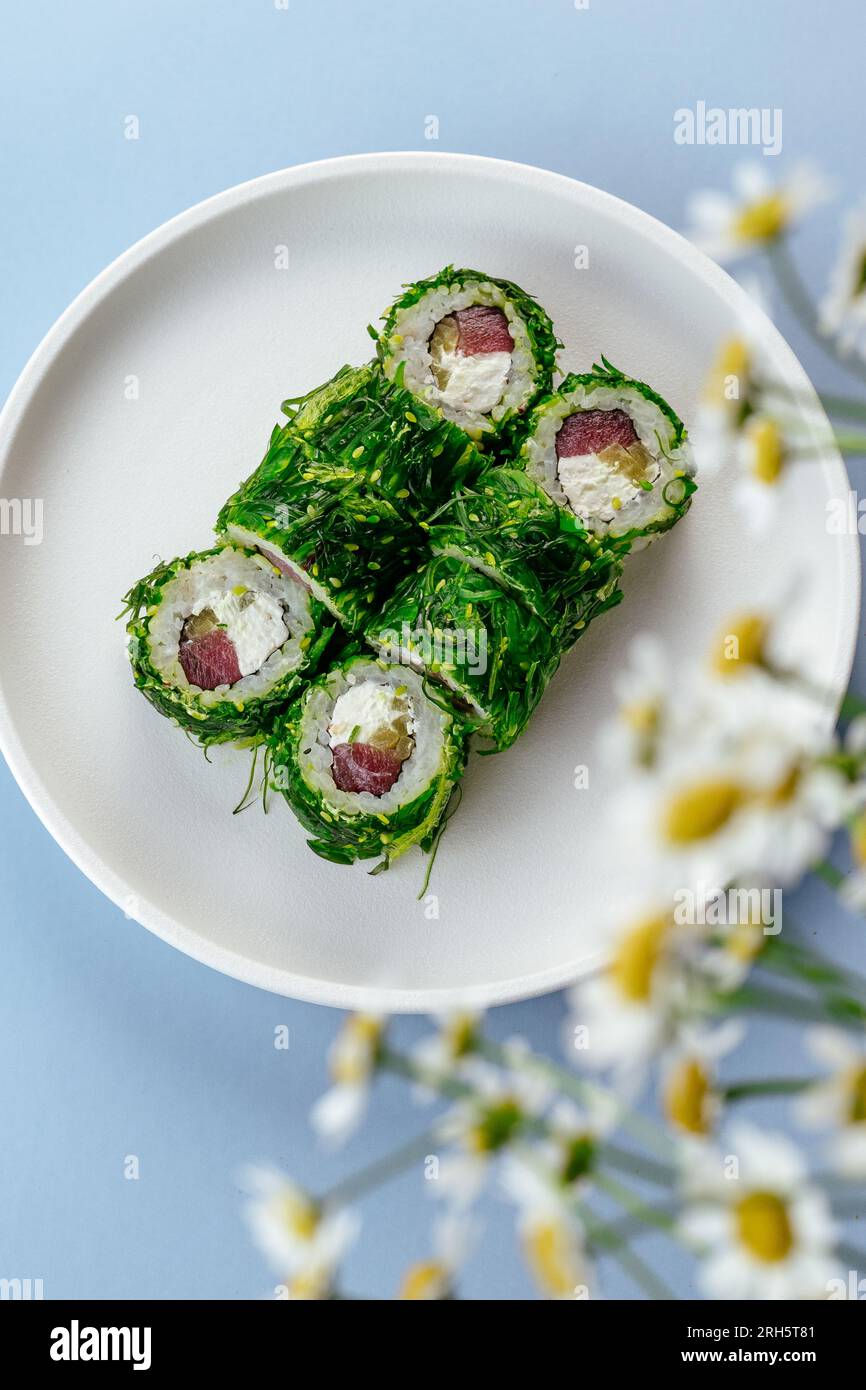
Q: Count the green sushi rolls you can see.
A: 8